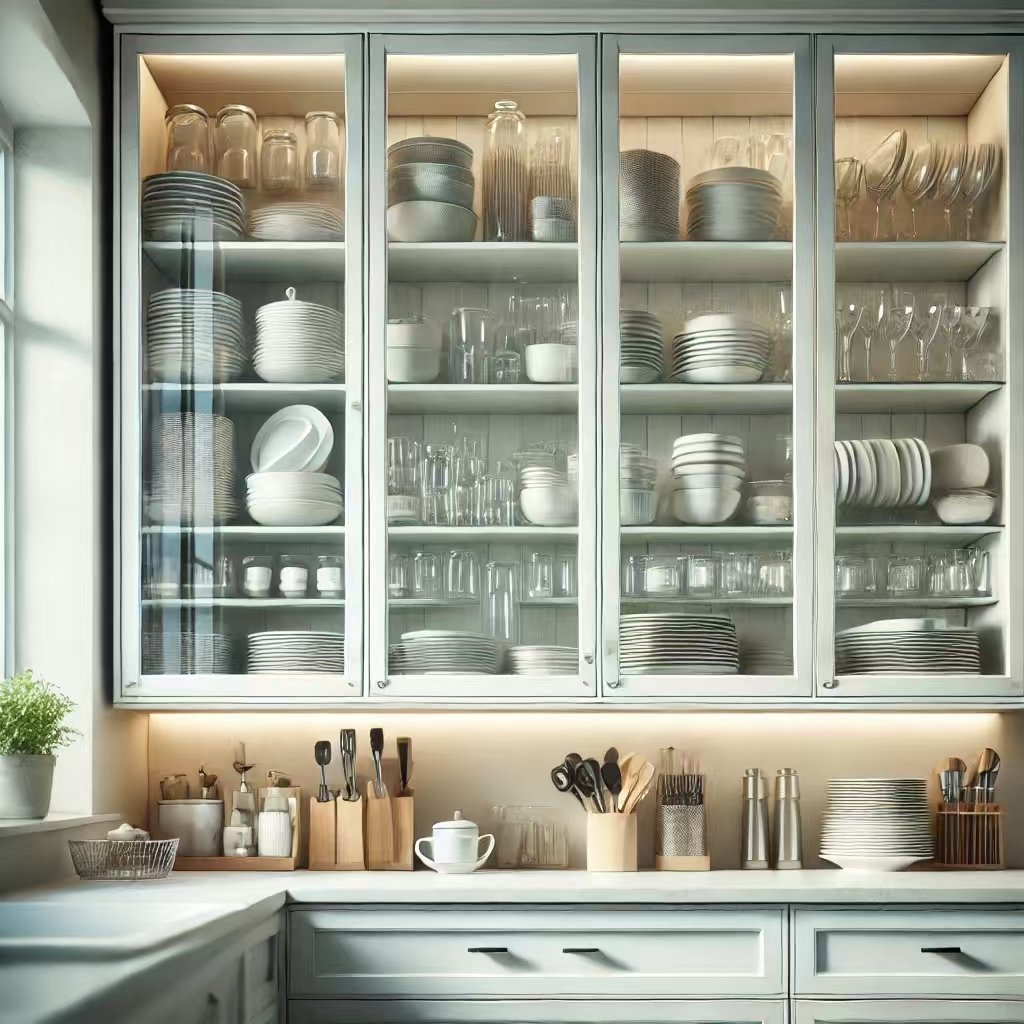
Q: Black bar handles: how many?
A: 3